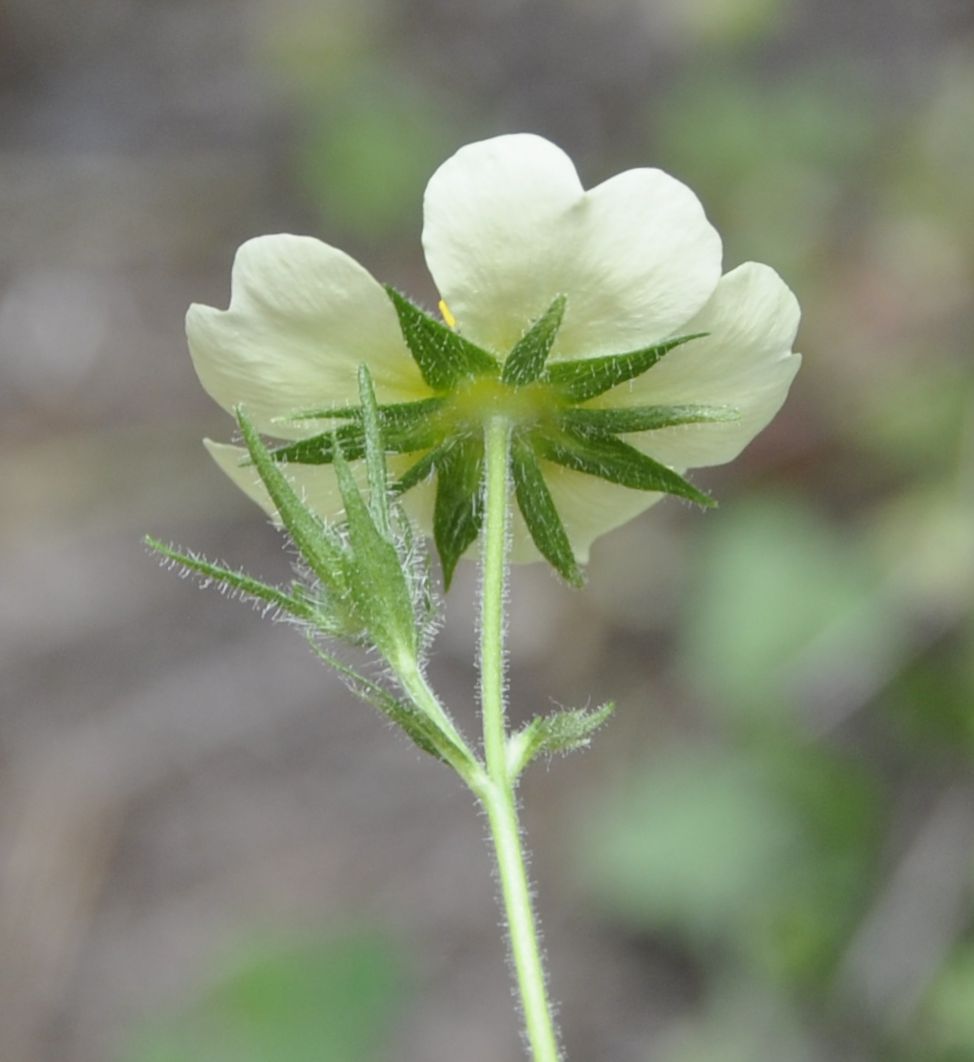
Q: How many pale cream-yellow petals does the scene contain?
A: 5